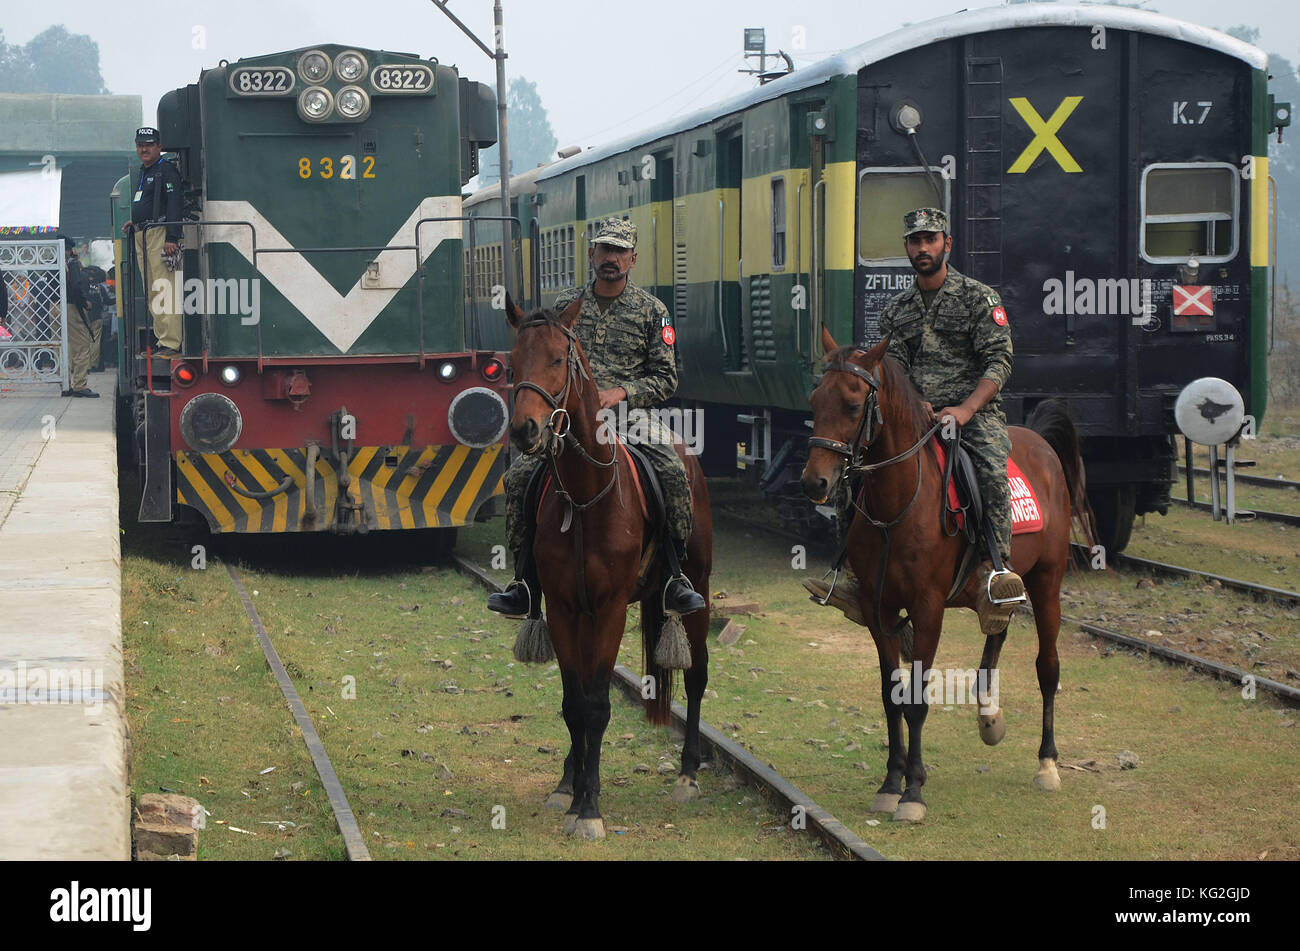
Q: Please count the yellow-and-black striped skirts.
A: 1